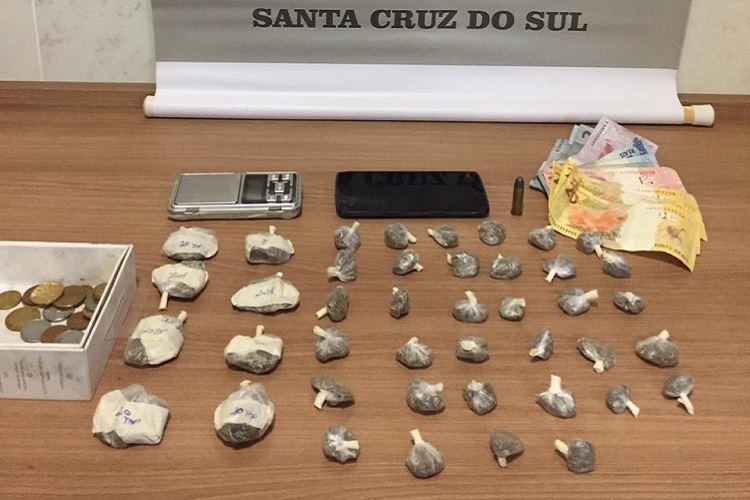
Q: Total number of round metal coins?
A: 14